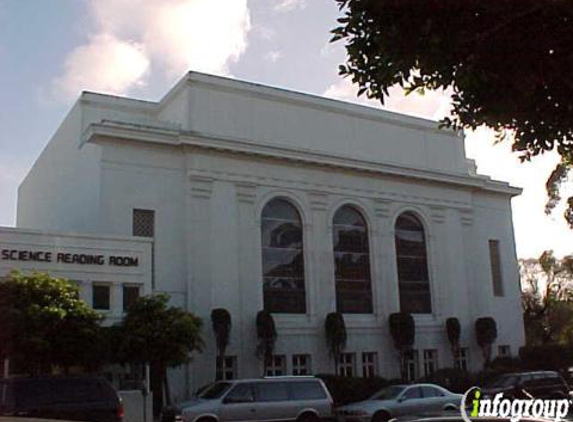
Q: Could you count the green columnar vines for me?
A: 6